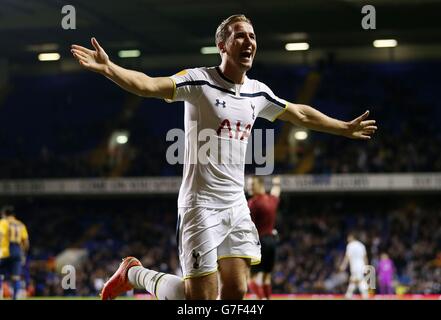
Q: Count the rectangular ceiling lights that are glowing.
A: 5